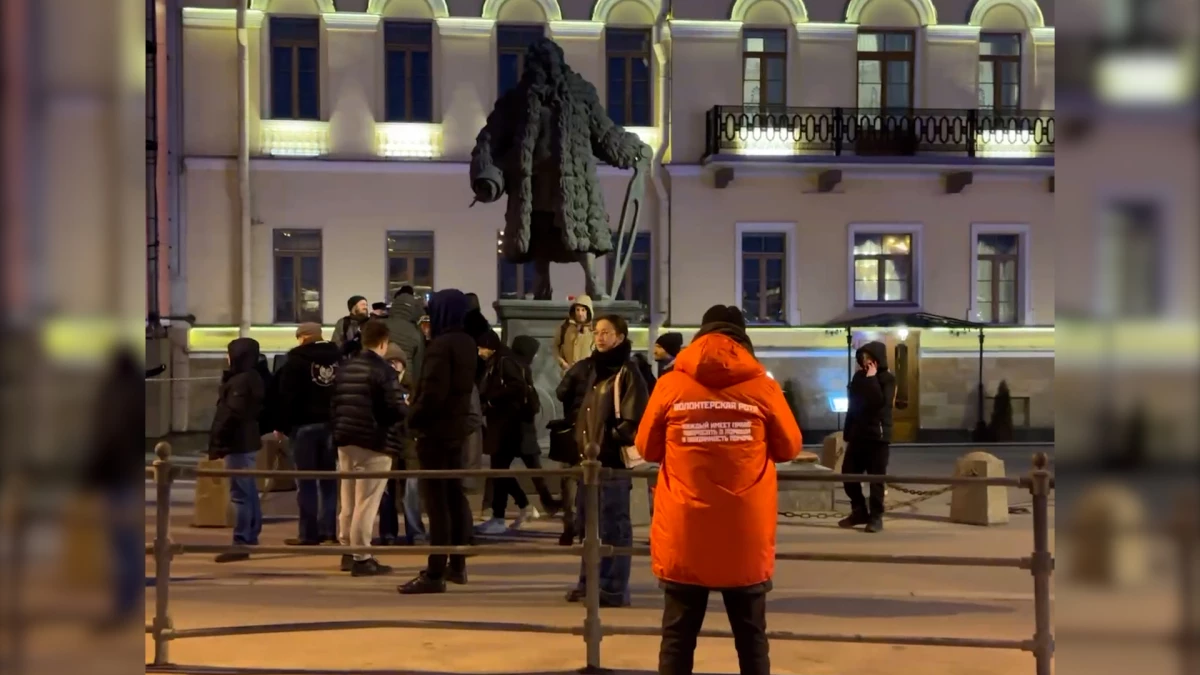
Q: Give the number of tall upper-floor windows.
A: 7